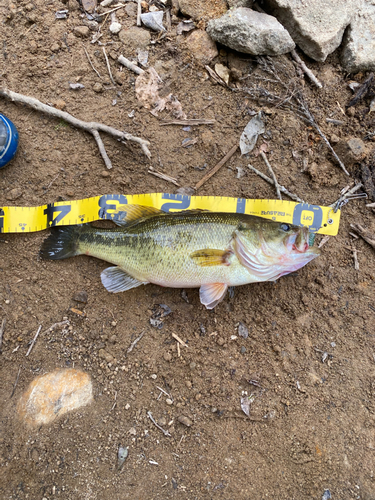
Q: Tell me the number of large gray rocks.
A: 3